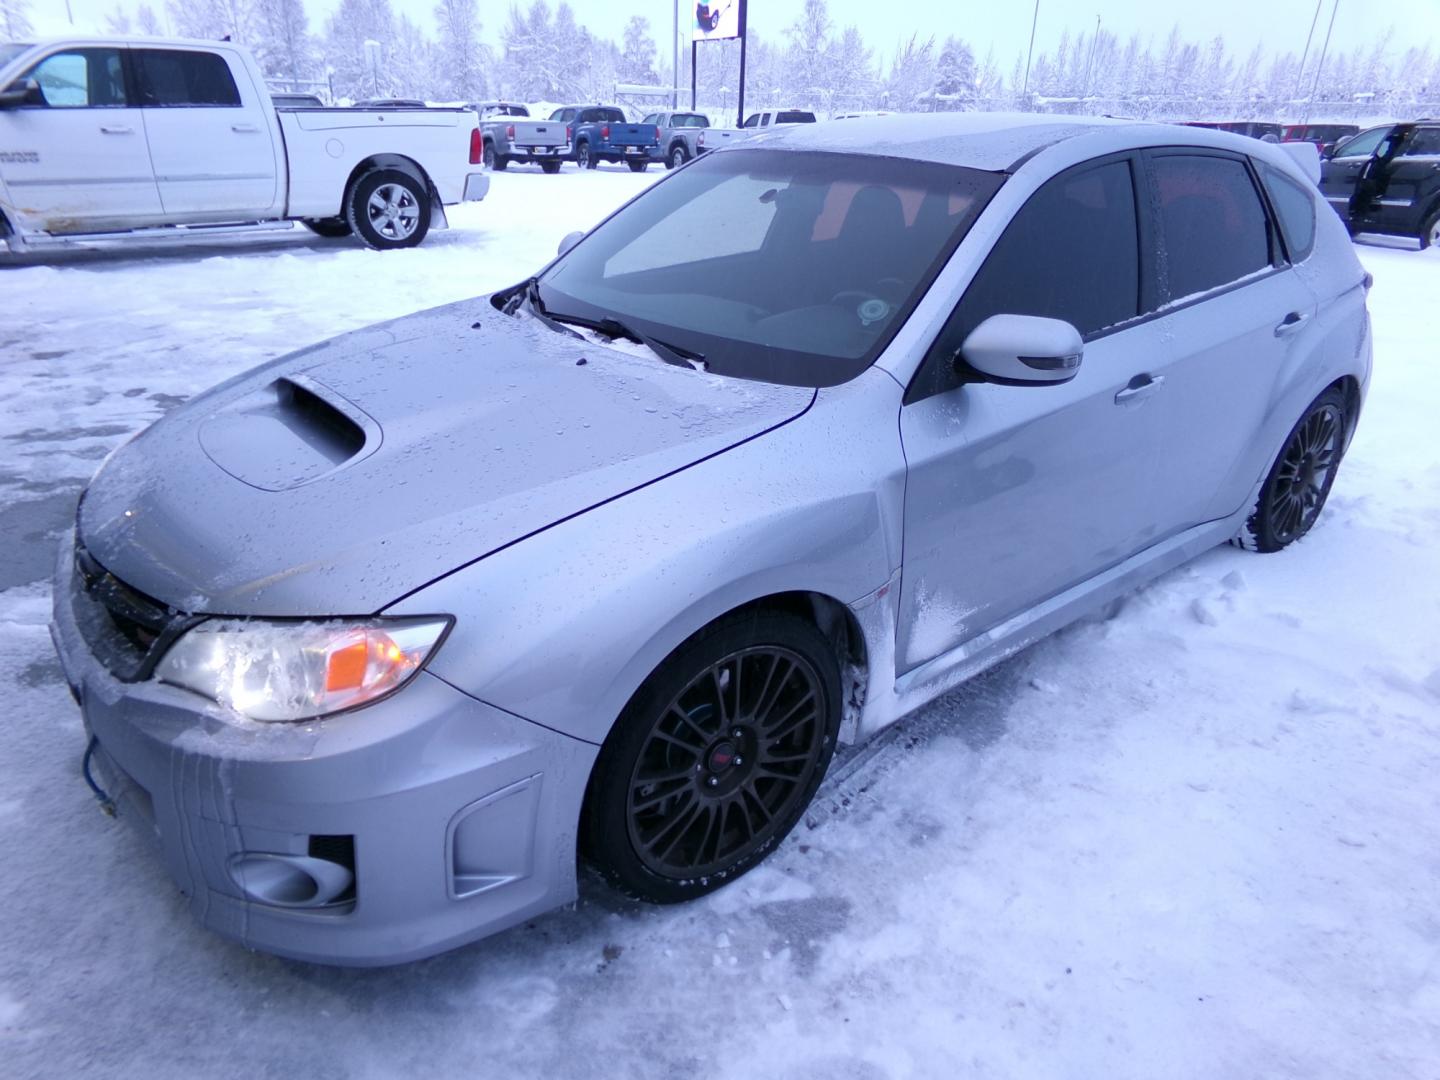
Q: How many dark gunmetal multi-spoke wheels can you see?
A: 2